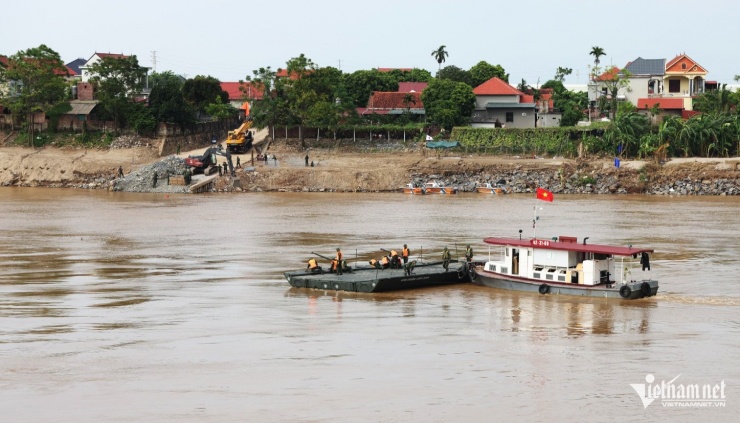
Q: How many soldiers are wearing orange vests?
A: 7